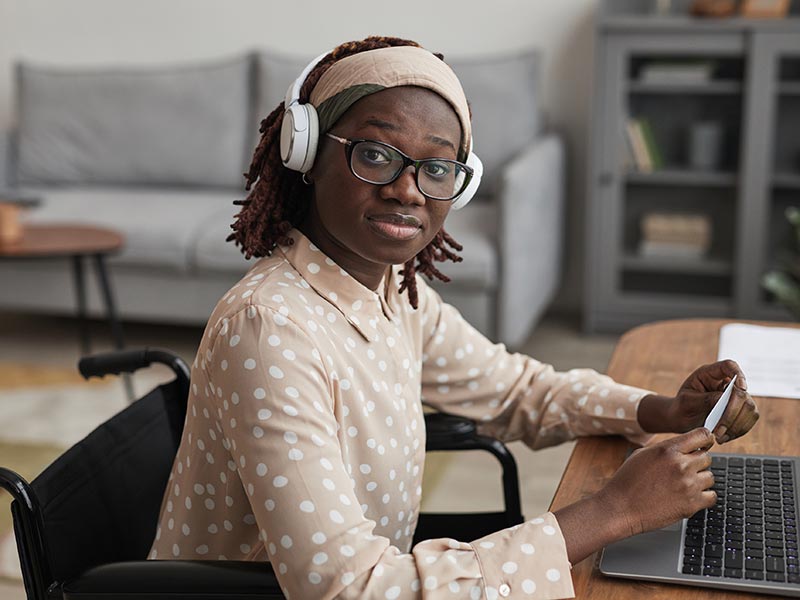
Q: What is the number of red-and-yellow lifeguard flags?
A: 0